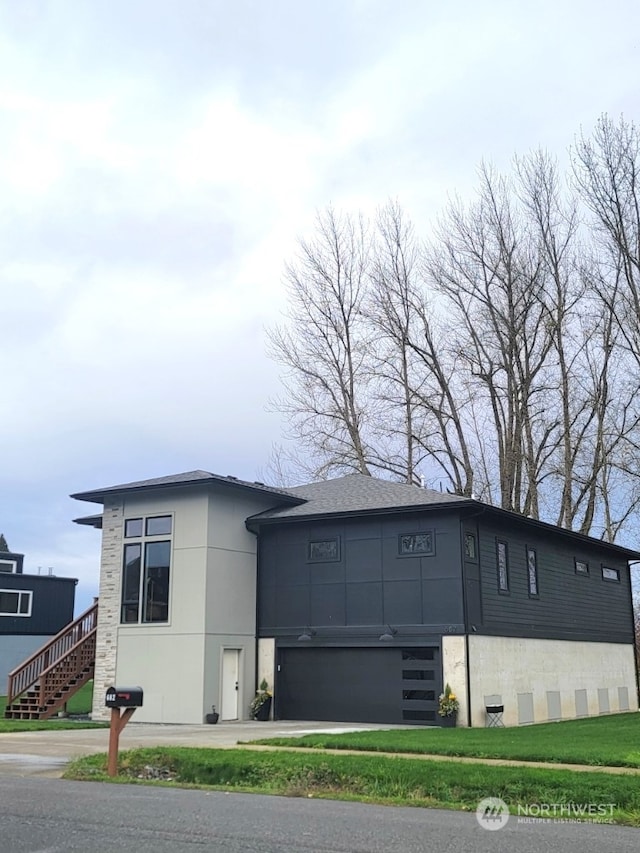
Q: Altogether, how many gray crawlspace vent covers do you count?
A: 6